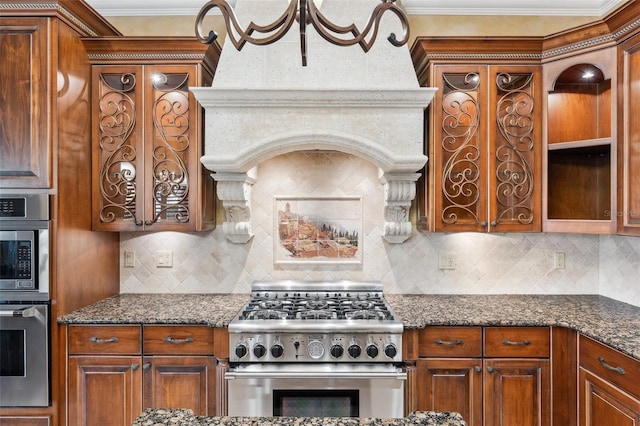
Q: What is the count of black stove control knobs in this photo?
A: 7